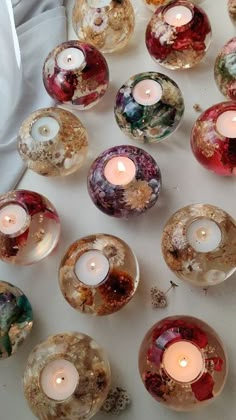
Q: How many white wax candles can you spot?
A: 12